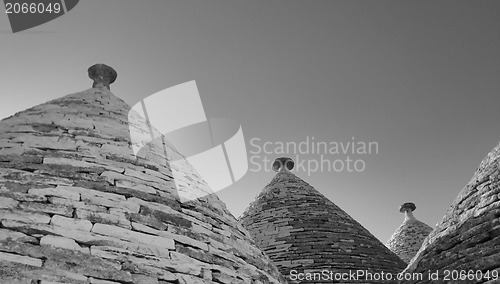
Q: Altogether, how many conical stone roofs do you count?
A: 4